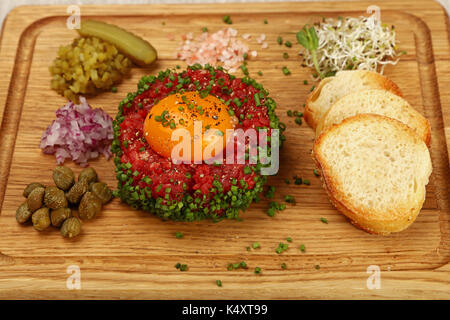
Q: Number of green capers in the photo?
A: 12